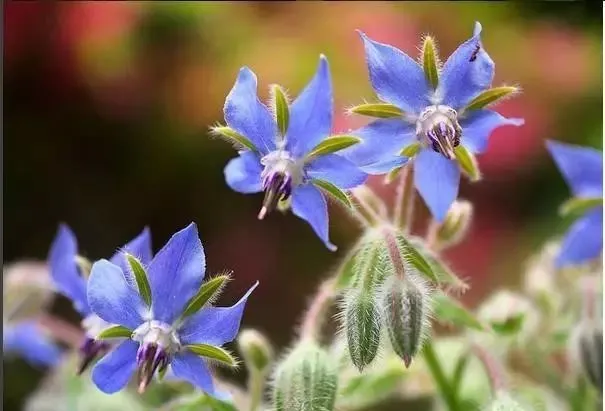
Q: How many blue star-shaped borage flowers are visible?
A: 5